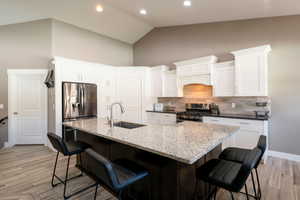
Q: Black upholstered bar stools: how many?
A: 4